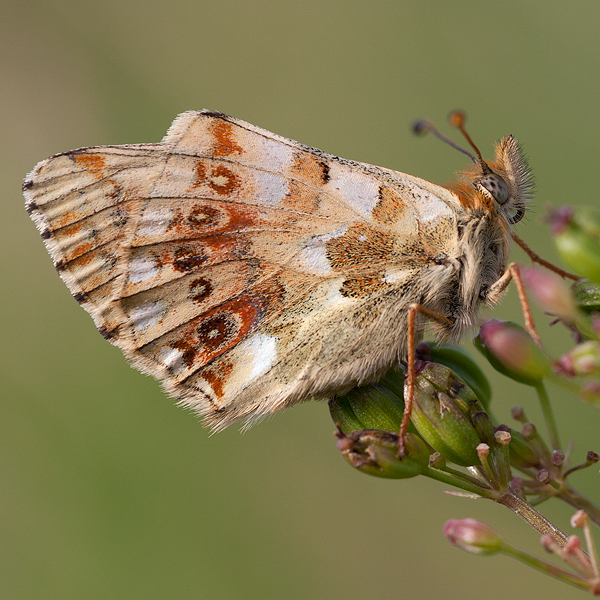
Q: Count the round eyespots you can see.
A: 5